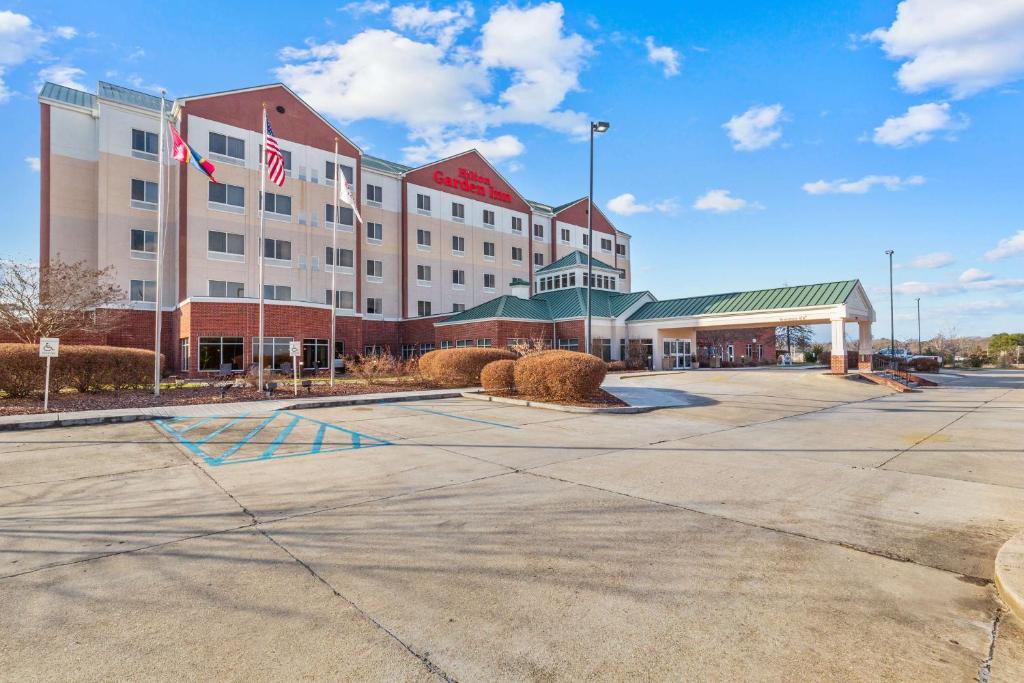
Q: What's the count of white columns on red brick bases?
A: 2